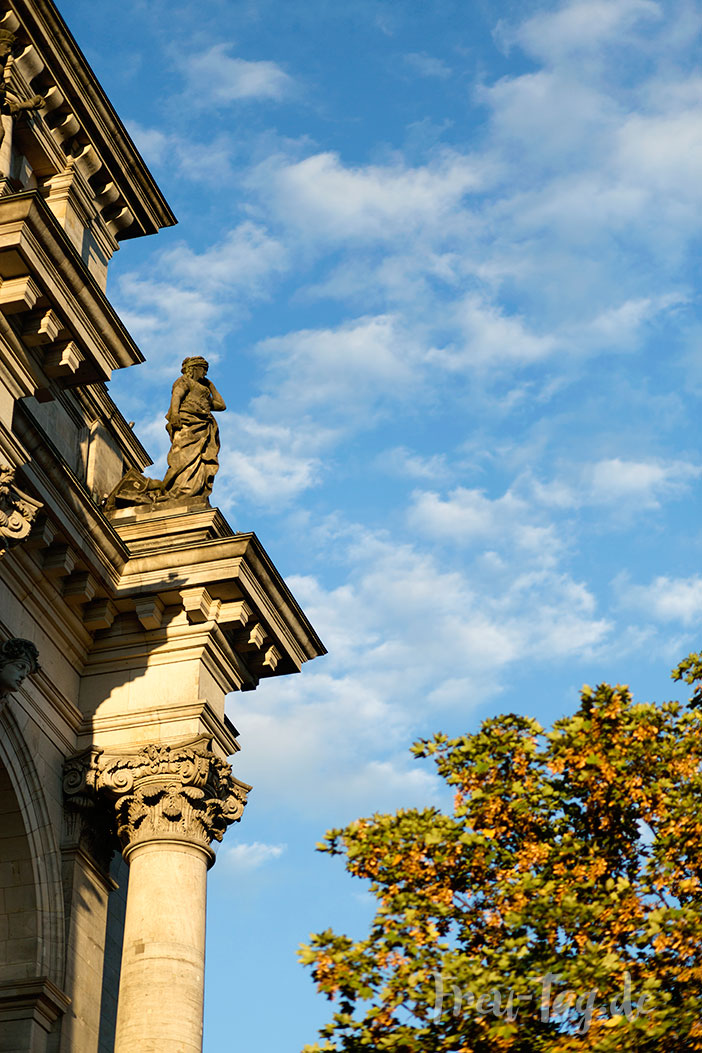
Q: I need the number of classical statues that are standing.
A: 1